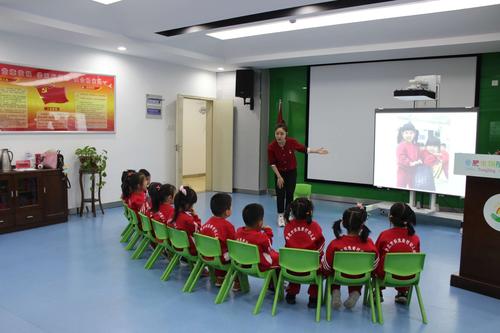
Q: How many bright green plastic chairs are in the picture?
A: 11